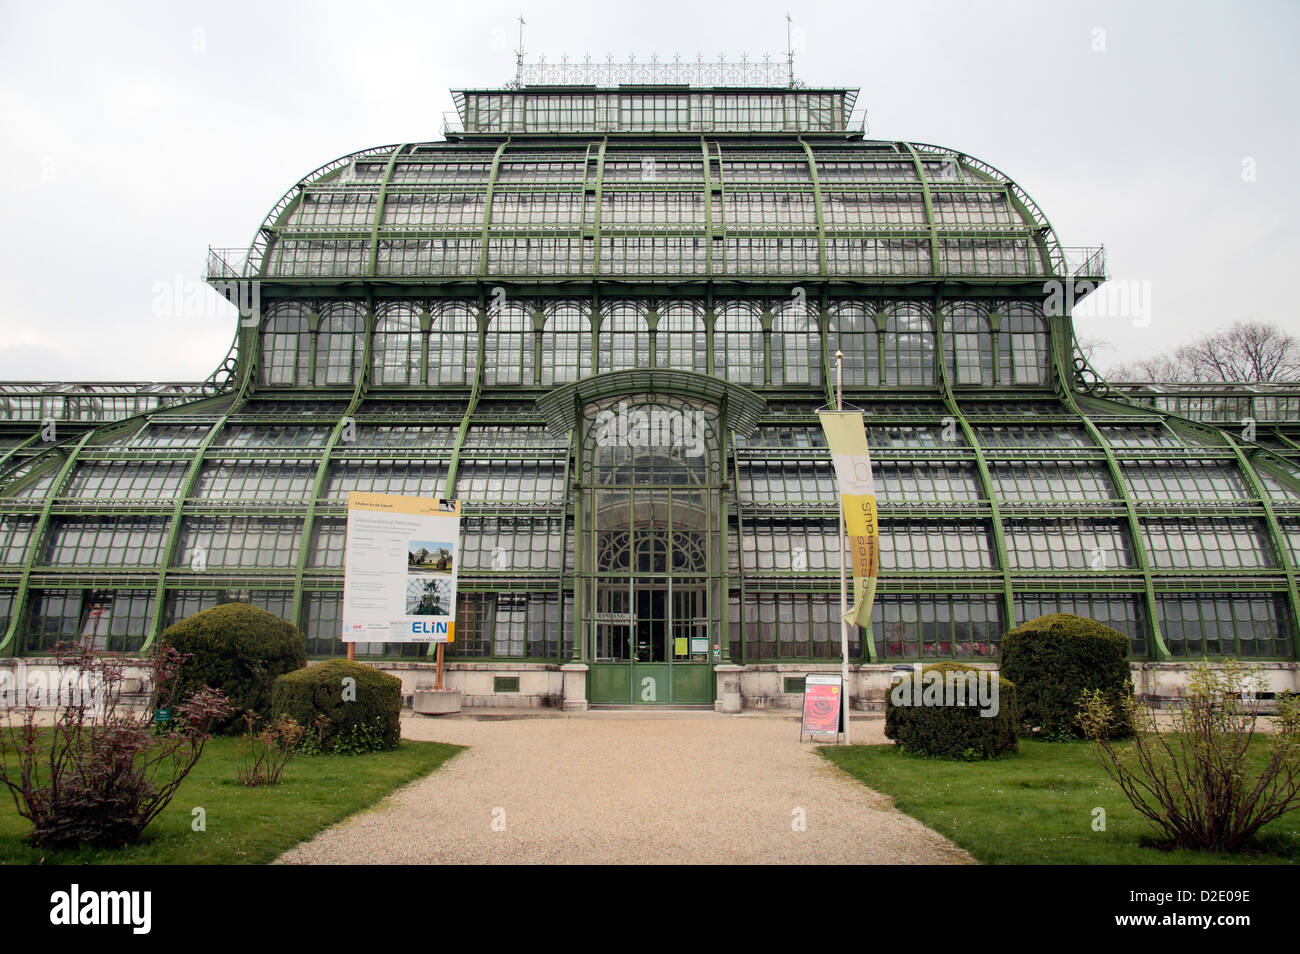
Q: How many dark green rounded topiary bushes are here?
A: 4